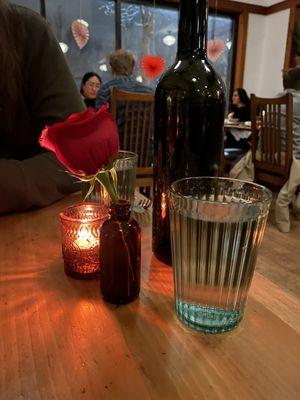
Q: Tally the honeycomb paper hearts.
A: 3